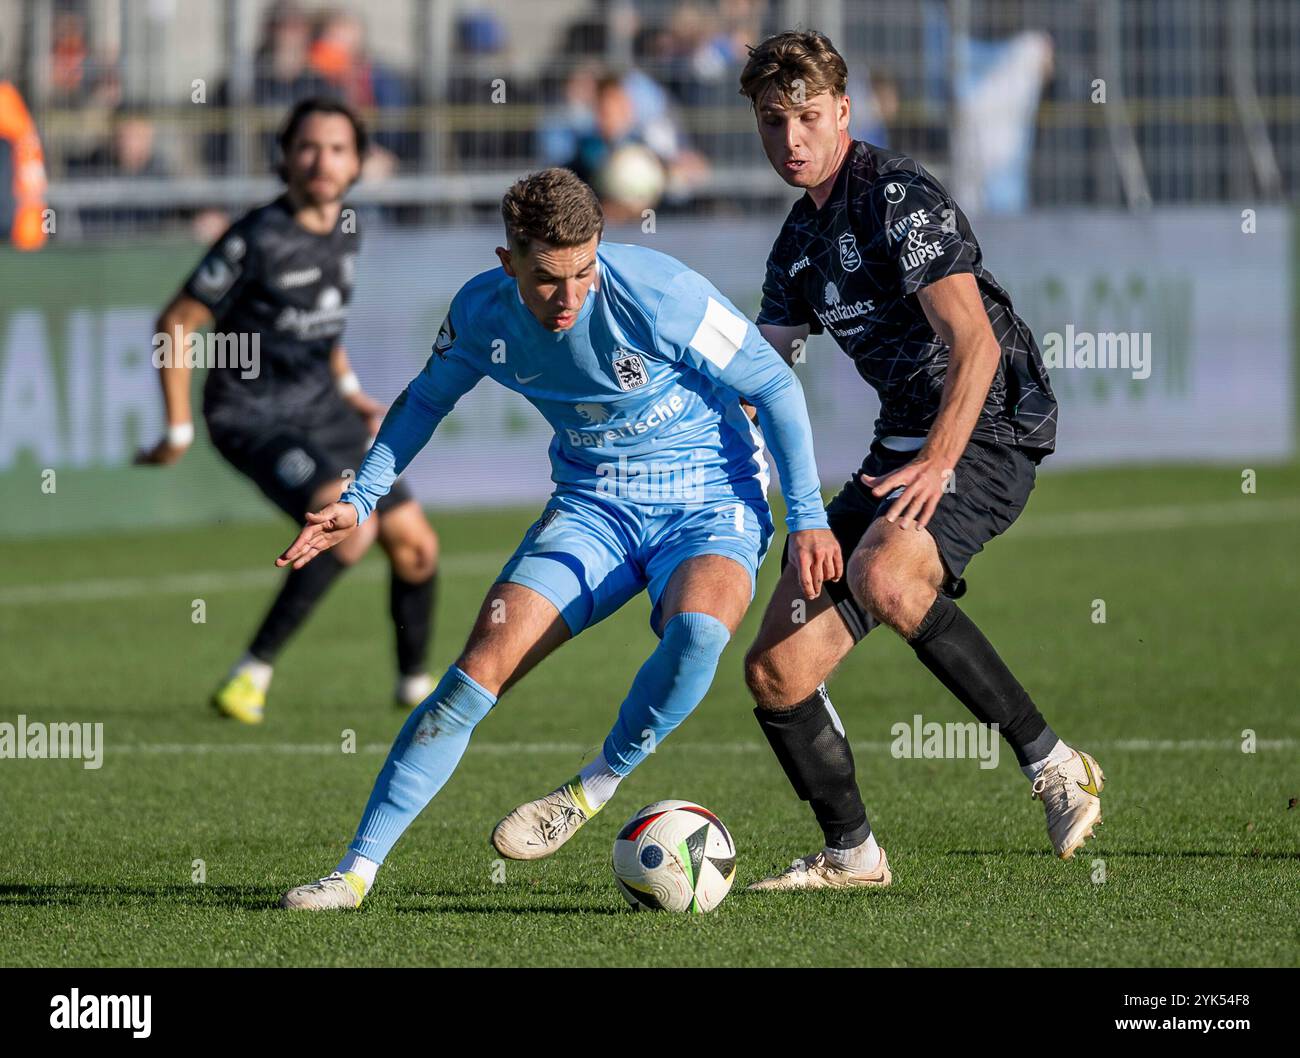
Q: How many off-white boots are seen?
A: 4